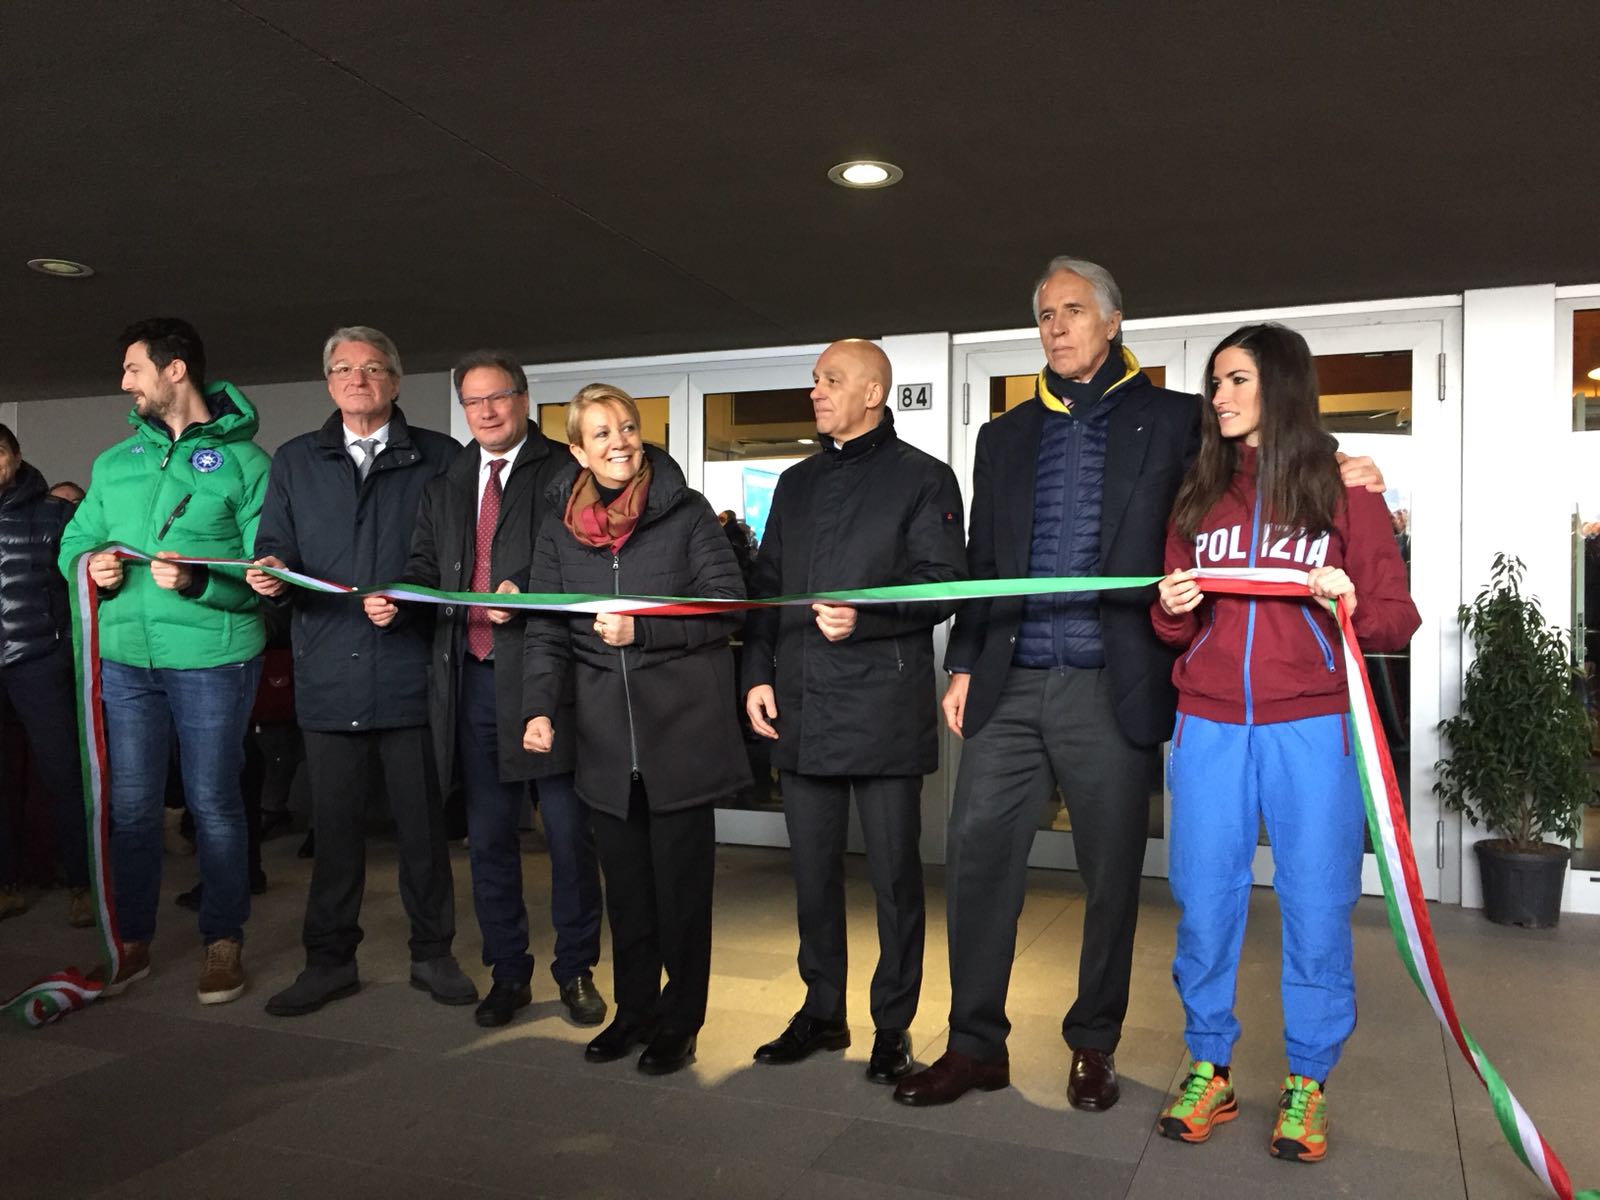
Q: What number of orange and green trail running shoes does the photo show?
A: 2